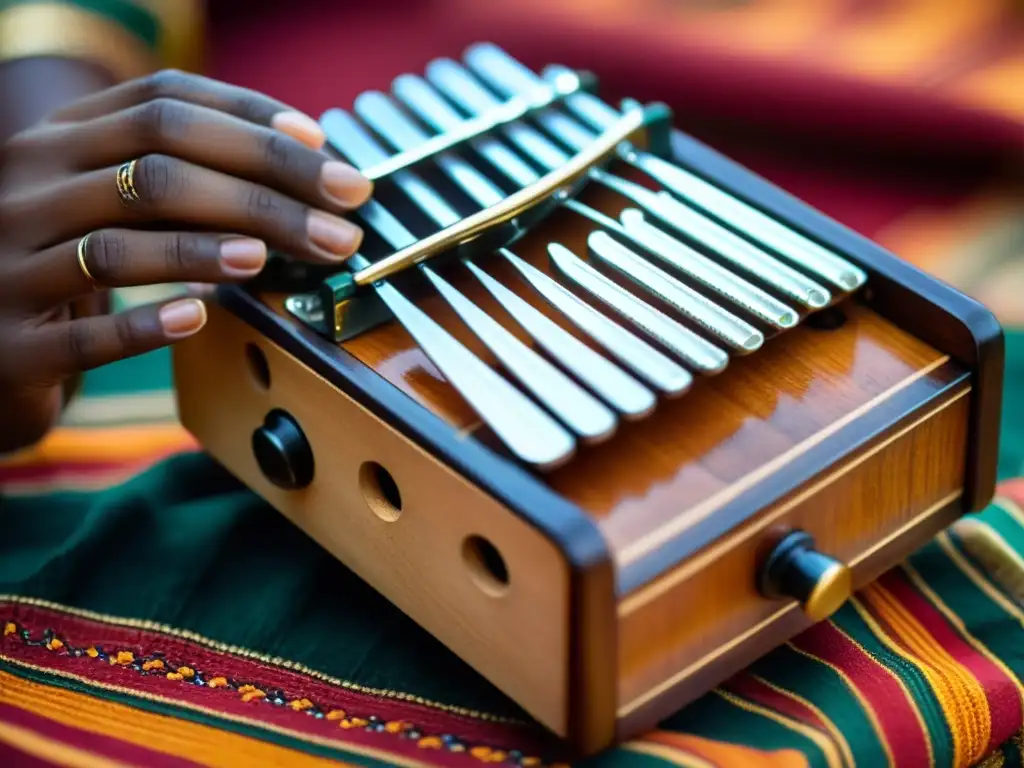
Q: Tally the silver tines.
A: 9